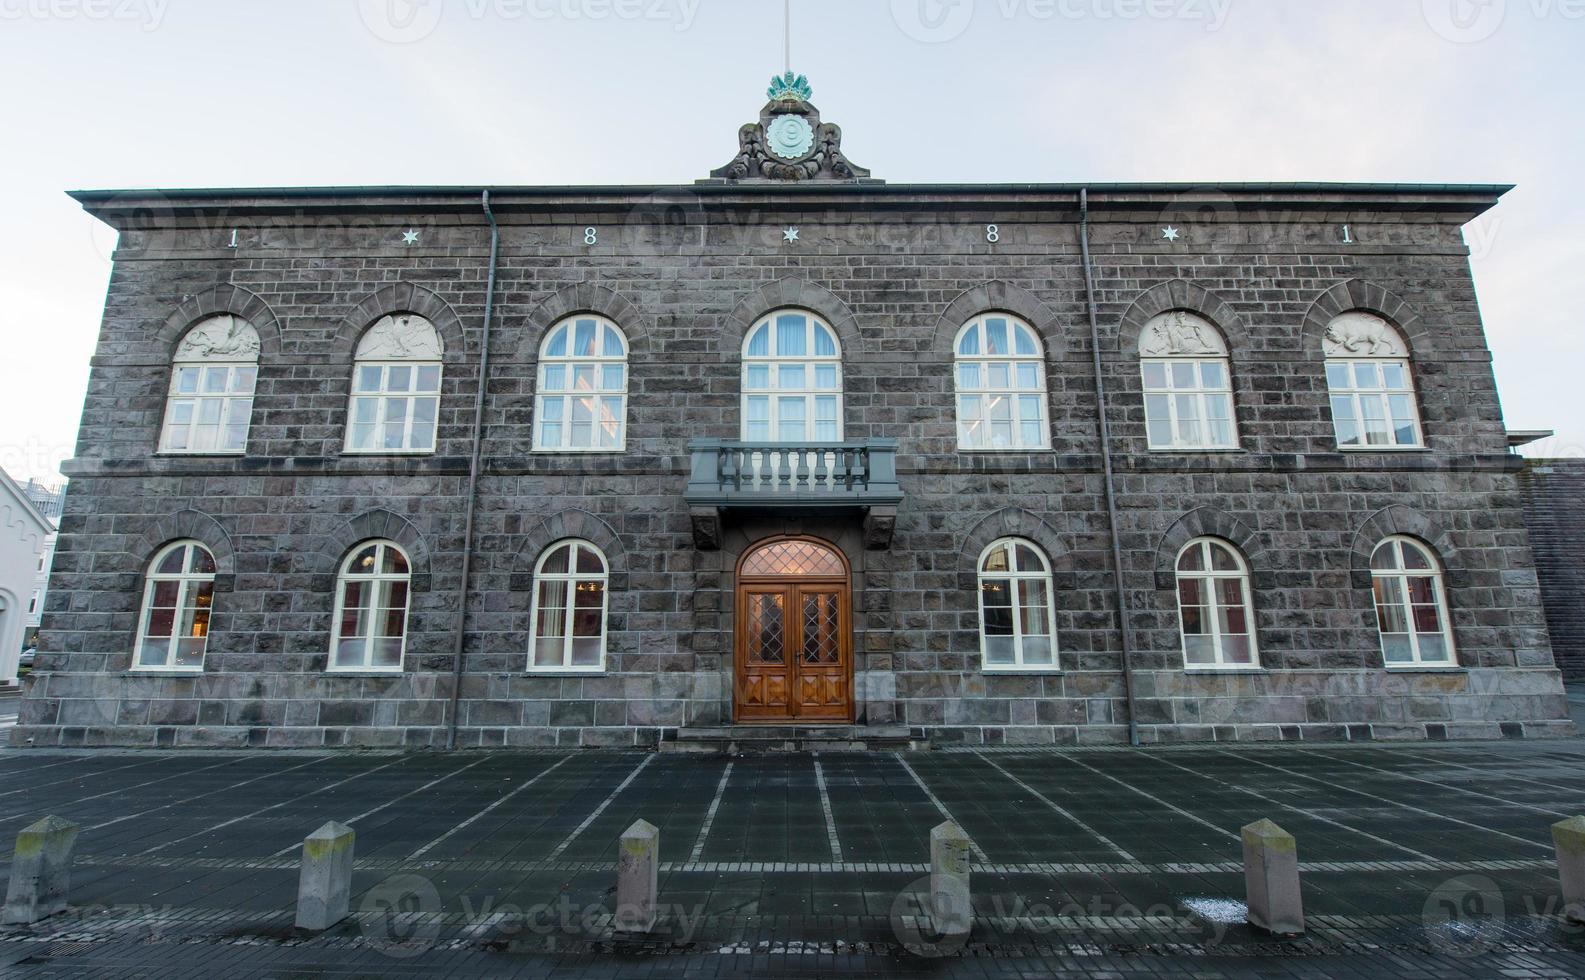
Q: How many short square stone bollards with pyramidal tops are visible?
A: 6